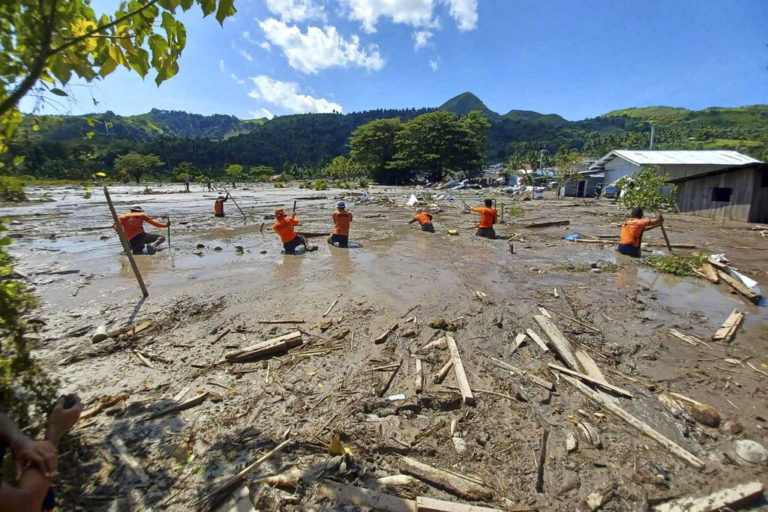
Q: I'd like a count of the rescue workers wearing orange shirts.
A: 7